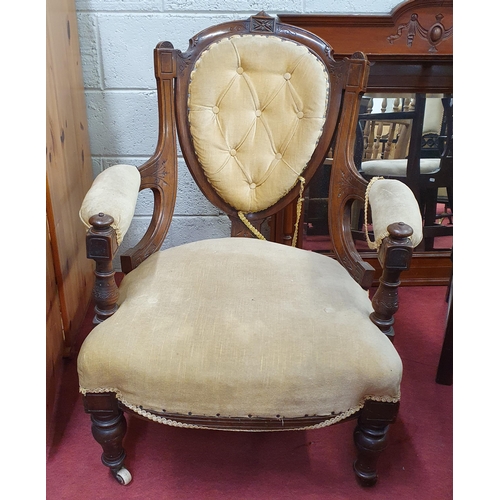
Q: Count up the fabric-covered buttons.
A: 8